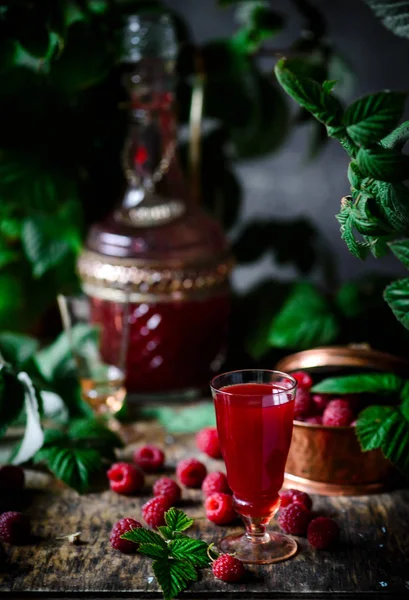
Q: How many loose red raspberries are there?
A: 15